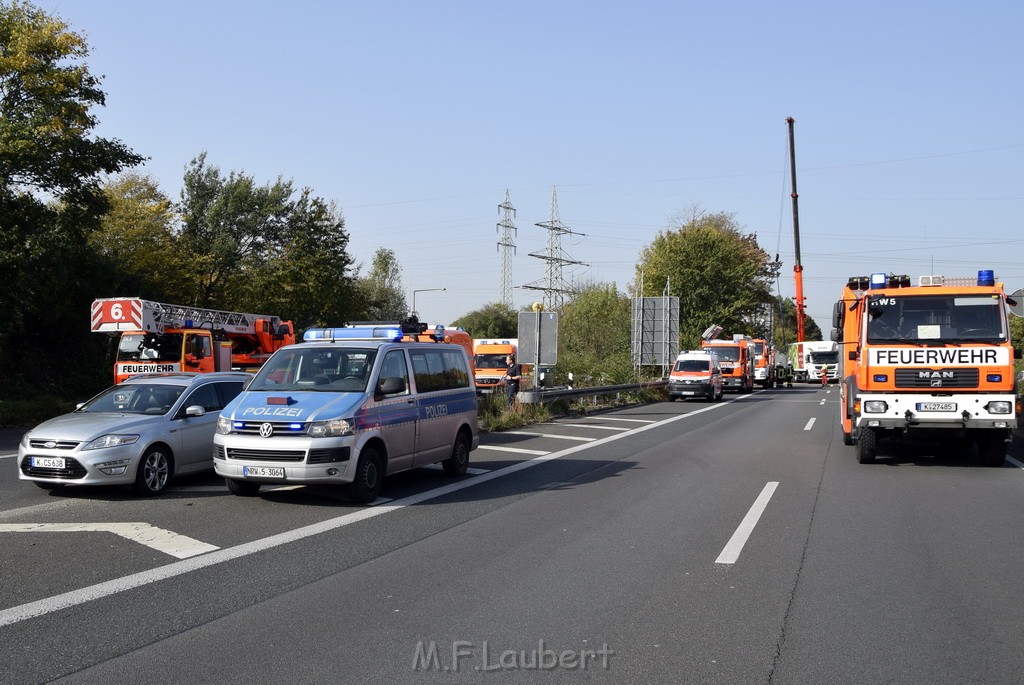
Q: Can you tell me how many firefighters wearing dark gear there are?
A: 2